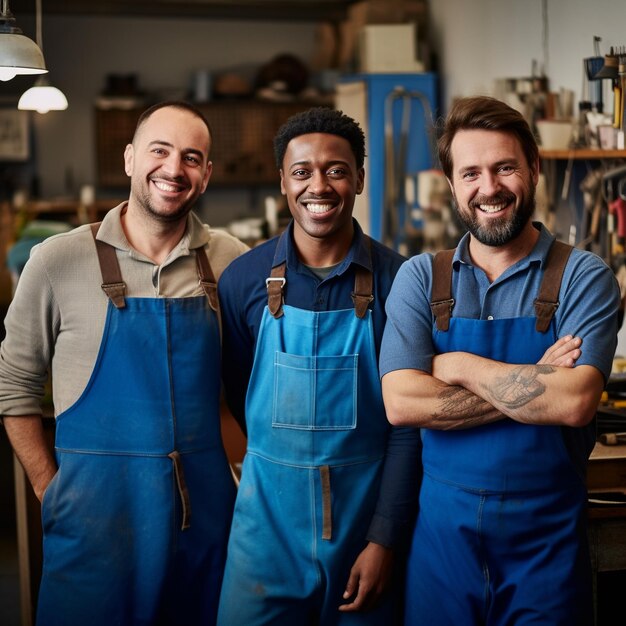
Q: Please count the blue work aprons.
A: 3